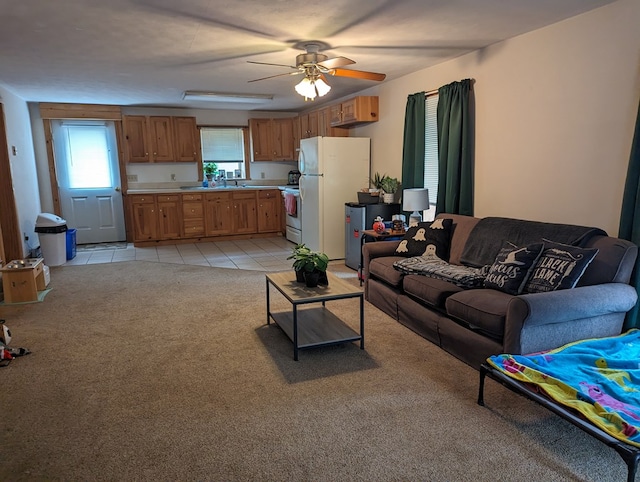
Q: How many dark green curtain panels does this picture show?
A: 3